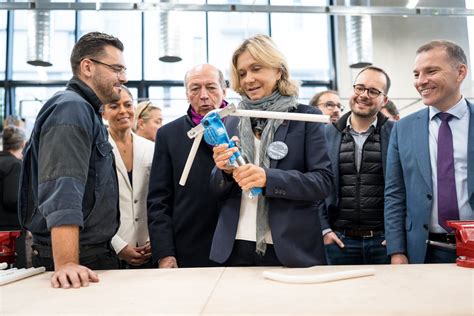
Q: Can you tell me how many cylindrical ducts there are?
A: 3